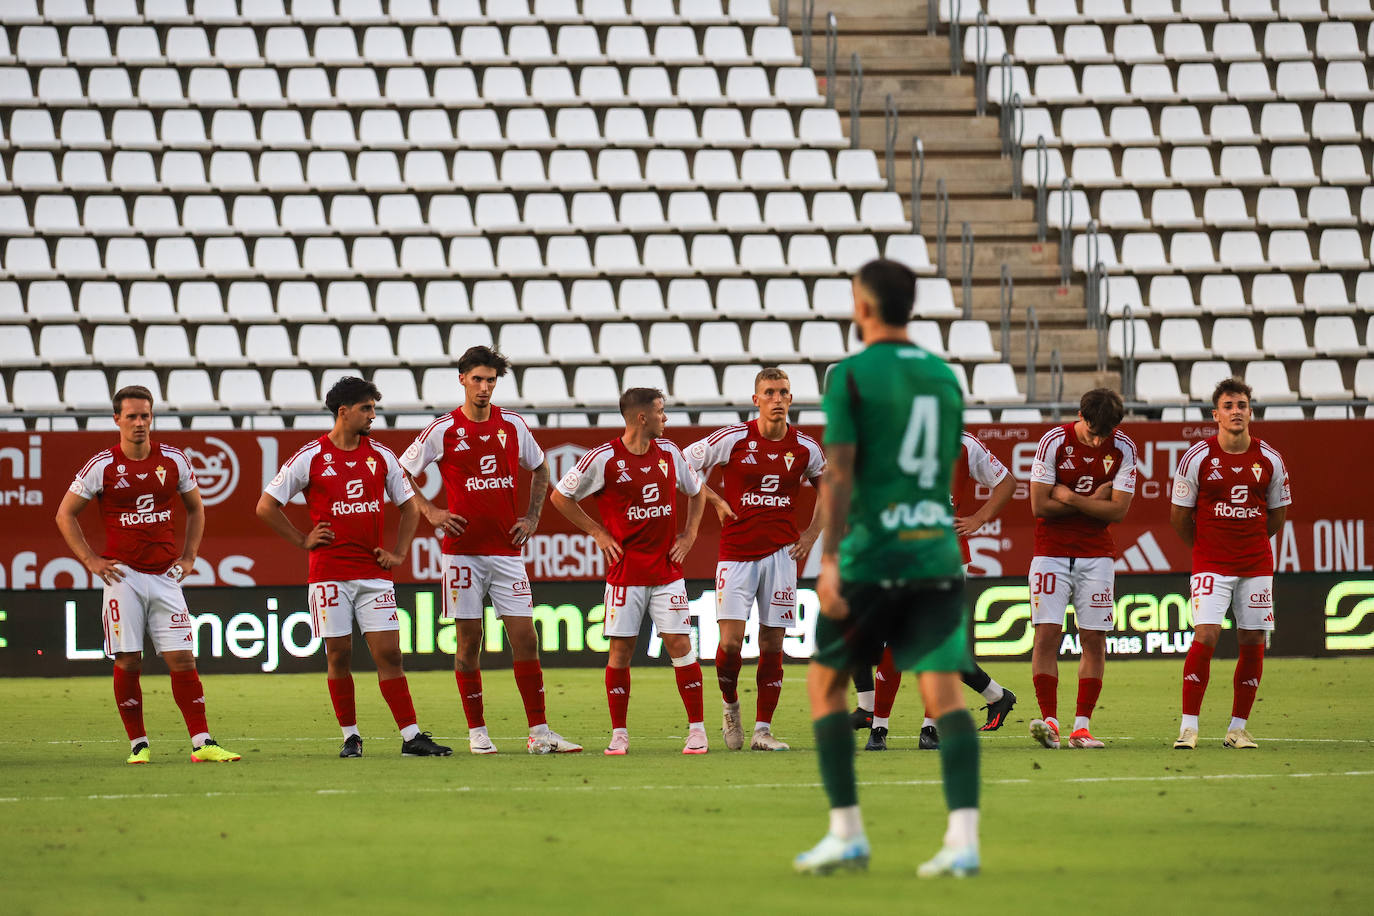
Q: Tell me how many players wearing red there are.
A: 8